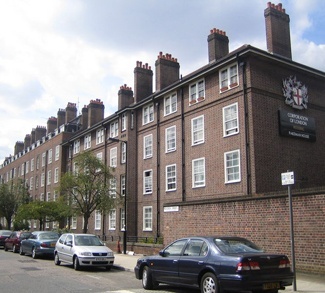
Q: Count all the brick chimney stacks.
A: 14